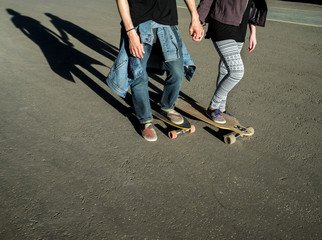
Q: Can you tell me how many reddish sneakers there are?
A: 2